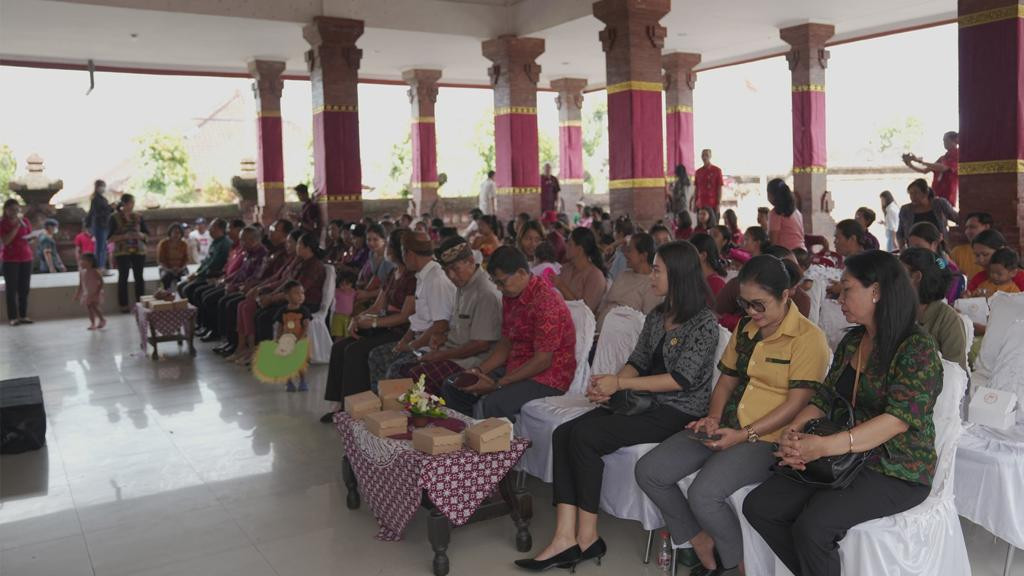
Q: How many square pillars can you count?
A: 9